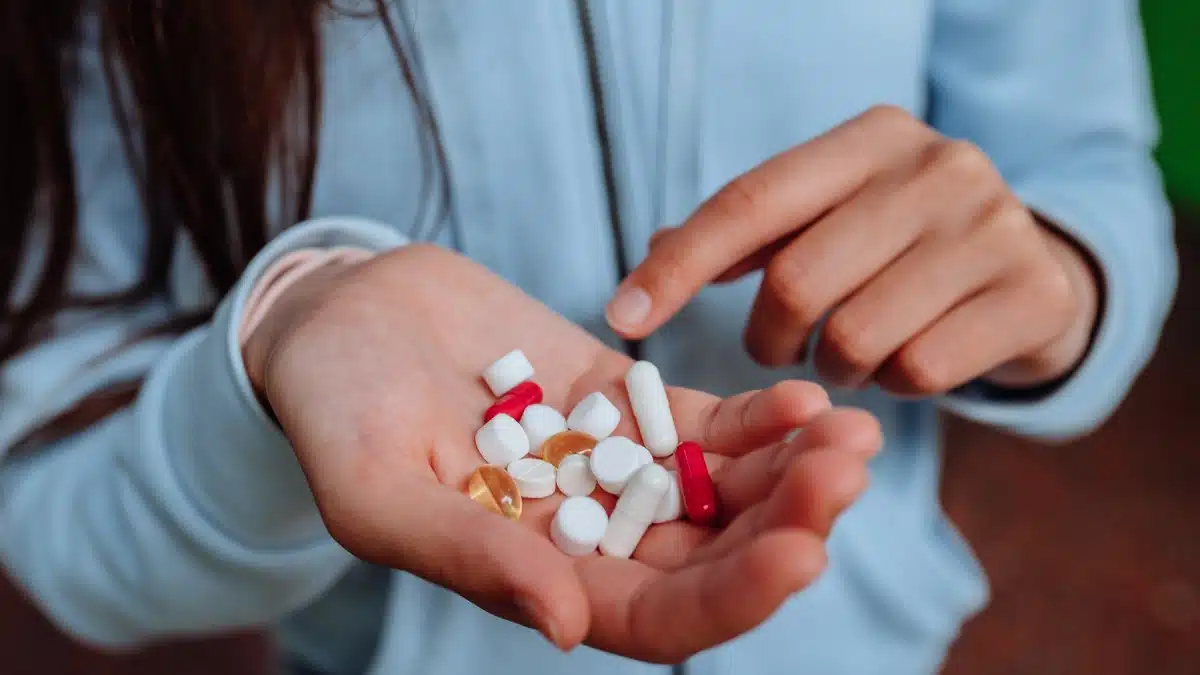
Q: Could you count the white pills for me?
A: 12